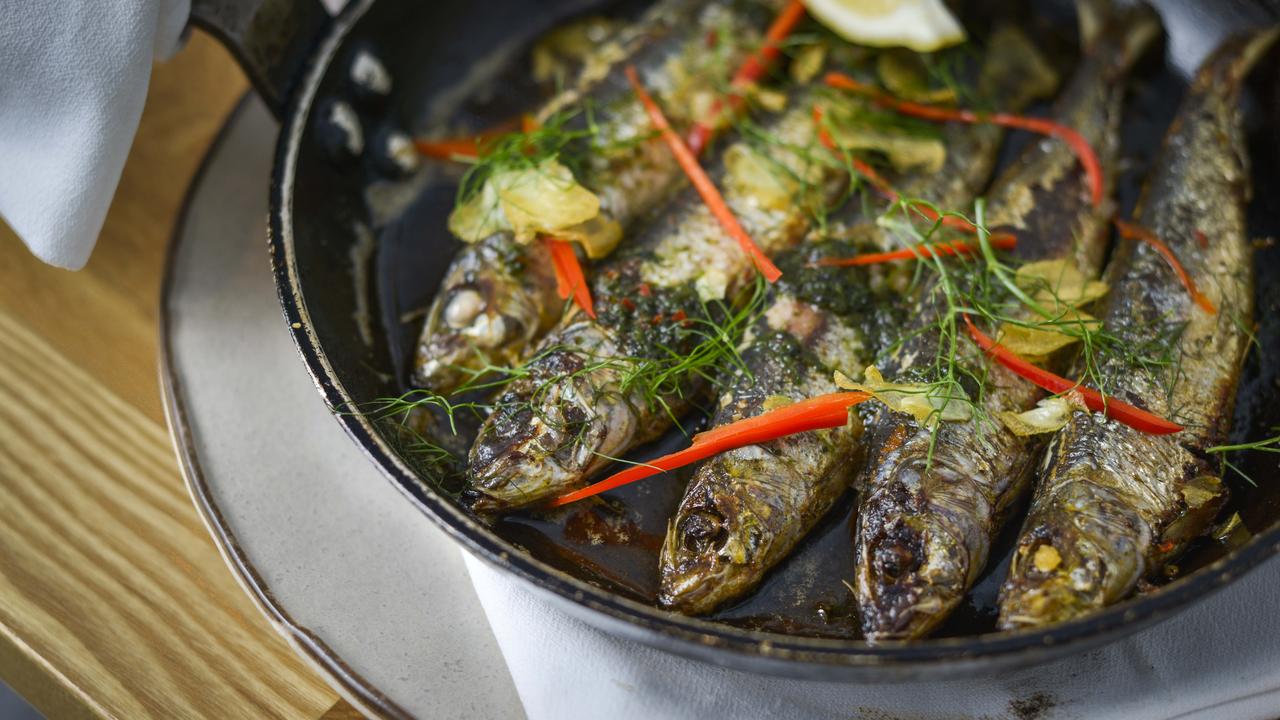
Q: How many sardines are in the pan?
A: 5